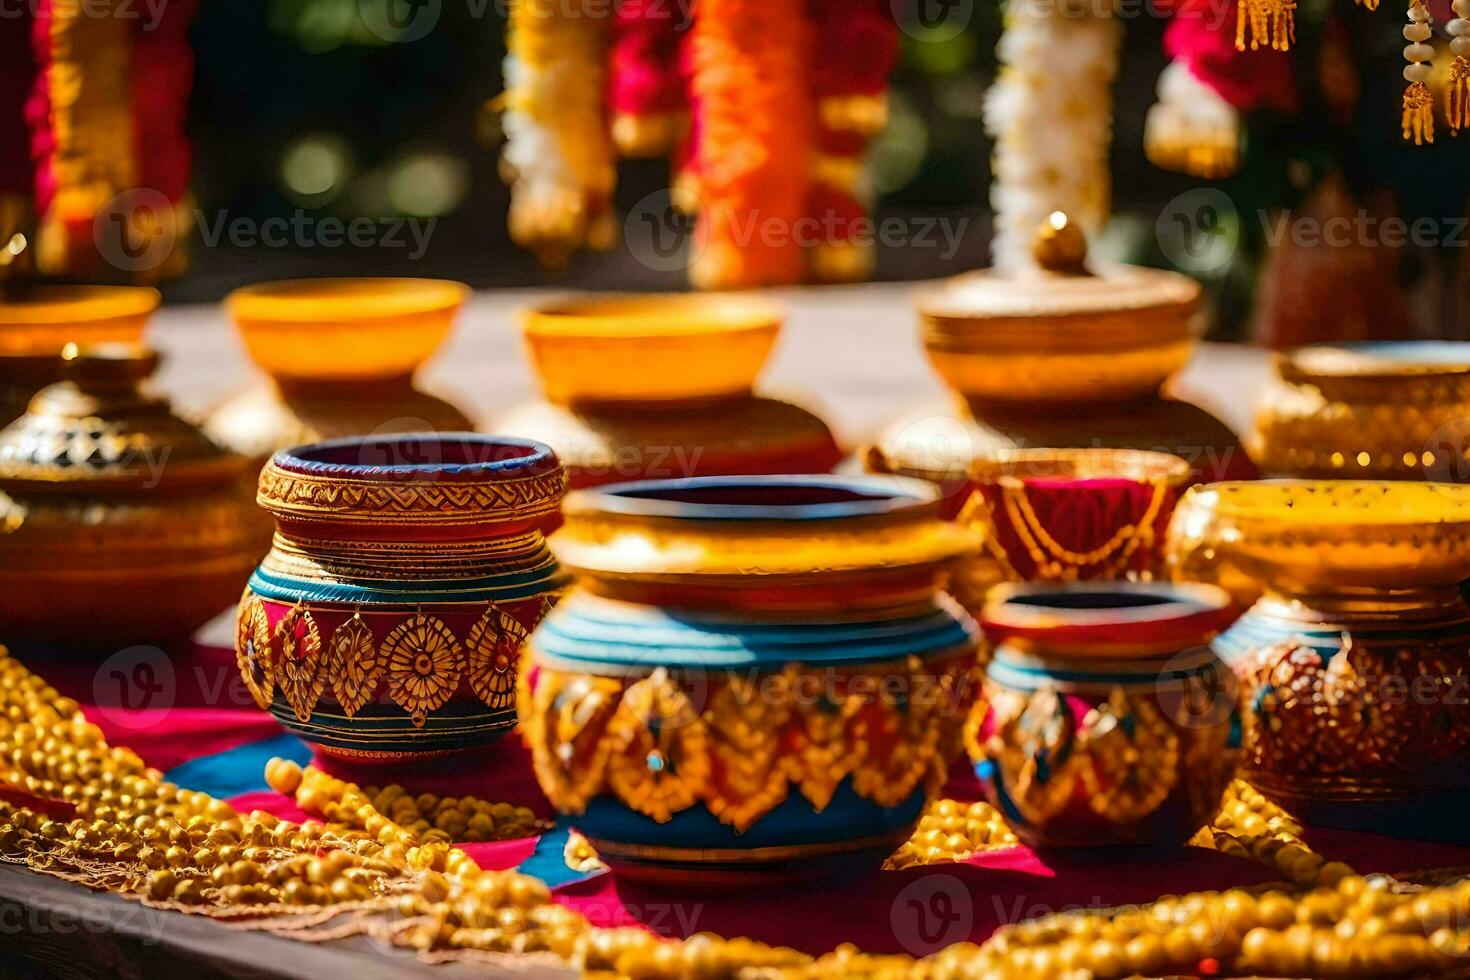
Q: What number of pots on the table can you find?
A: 11